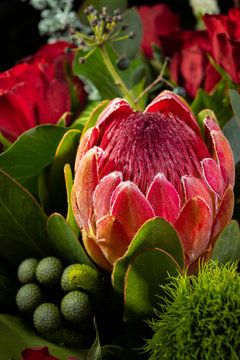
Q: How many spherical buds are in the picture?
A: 6